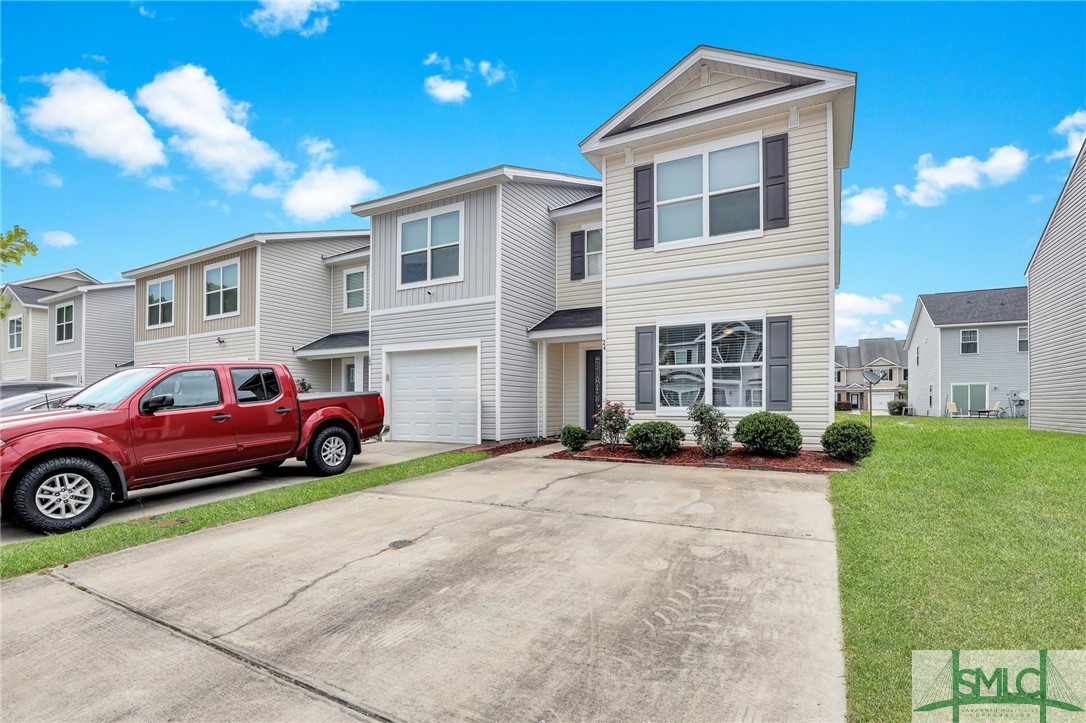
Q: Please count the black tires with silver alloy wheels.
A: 2